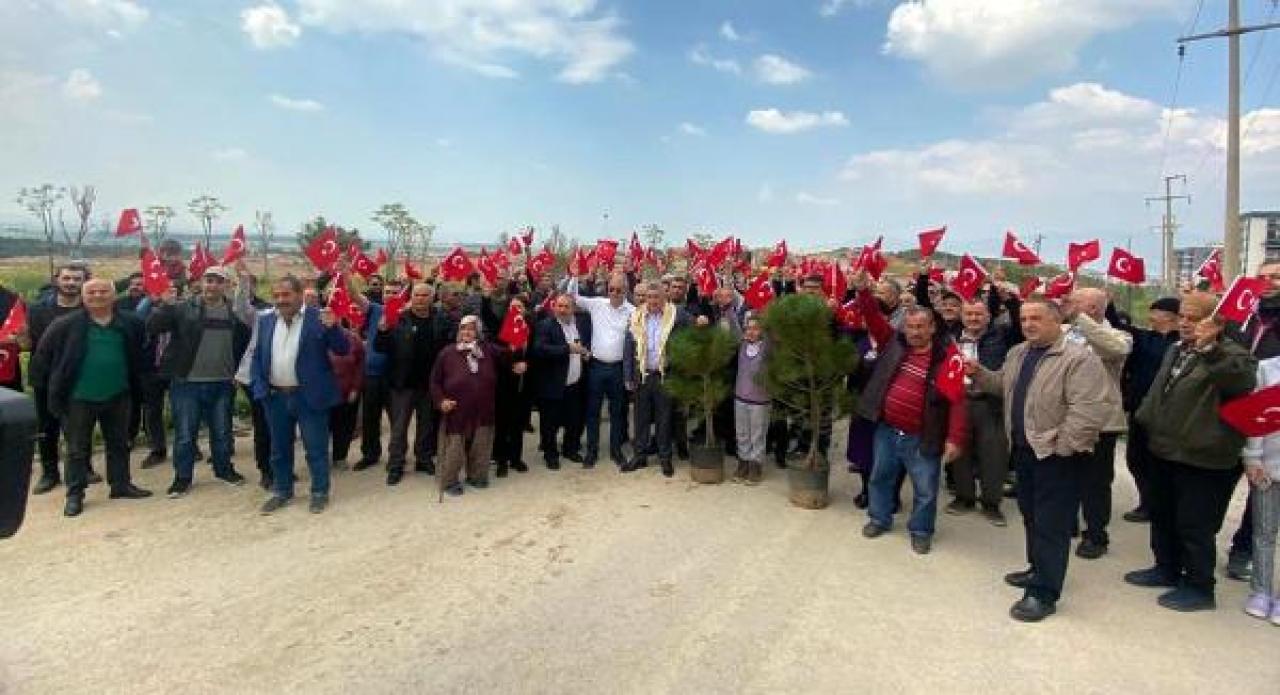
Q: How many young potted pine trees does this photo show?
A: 2